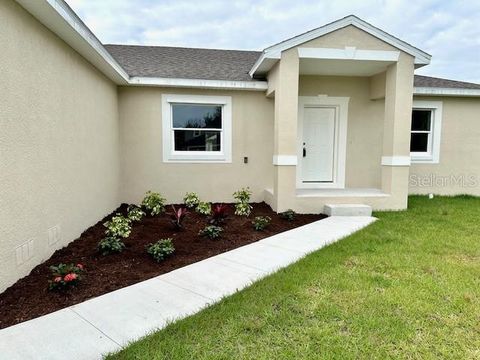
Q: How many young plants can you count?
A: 14